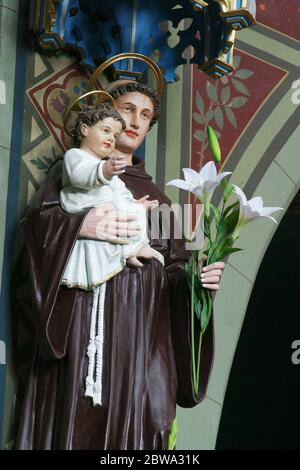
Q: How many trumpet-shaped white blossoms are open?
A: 2